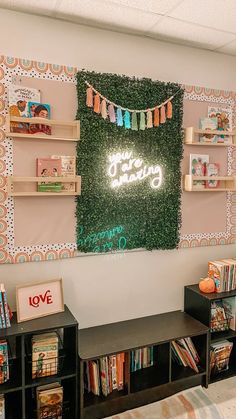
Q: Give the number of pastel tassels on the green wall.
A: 12